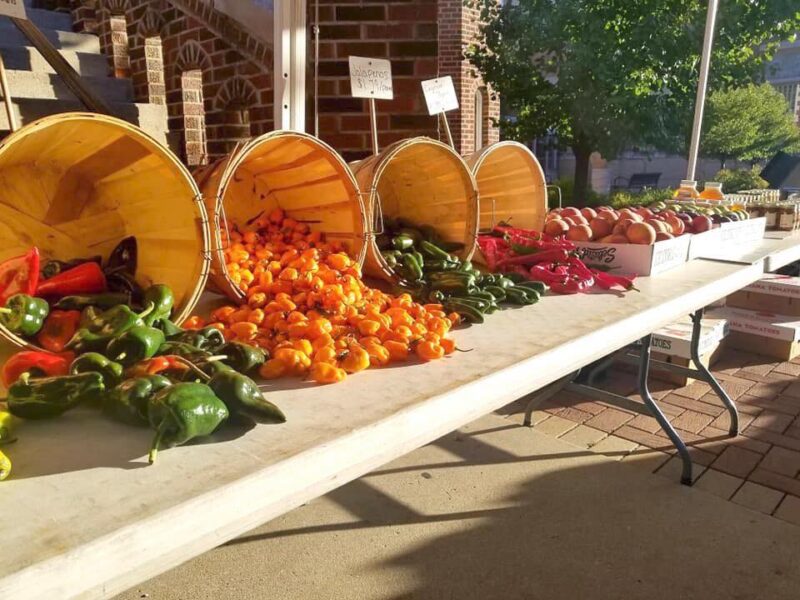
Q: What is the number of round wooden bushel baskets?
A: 4